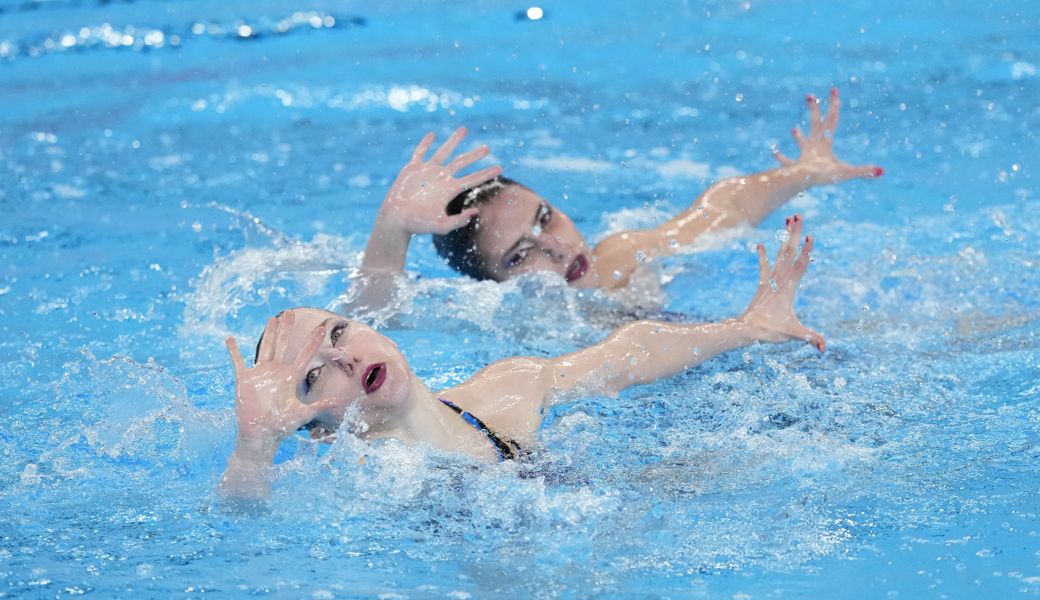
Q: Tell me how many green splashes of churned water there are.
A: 0